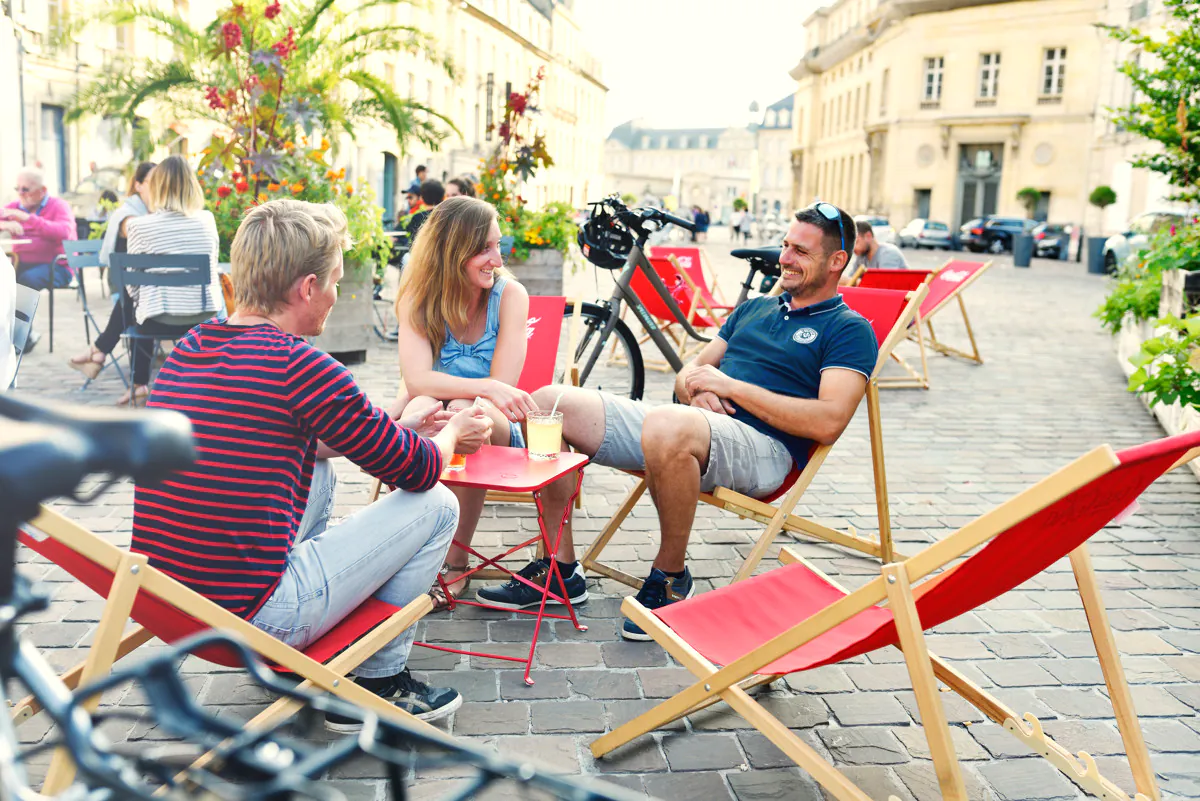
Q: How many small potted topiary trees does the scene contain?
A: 2